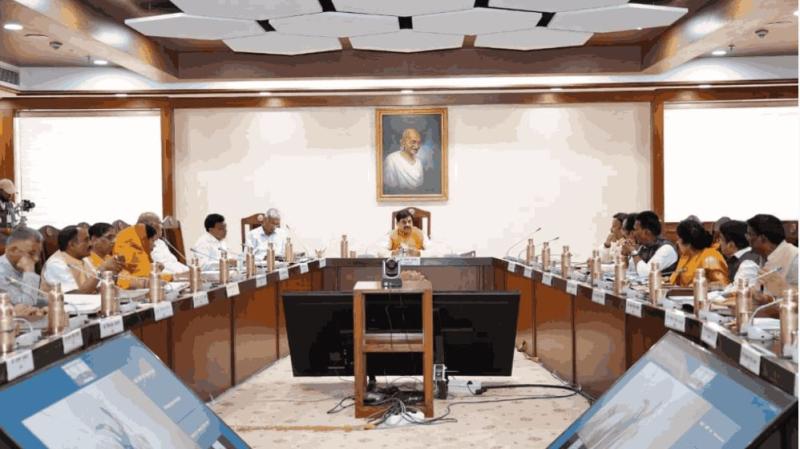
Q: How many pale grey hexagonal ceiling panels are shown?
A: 10